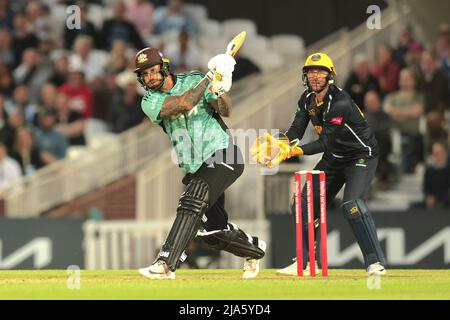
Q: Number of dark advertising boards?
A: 2